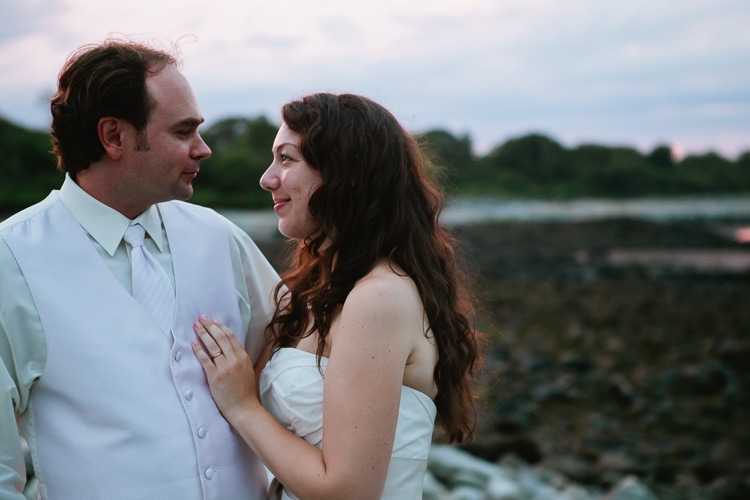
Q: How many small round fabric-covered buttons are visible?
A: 4